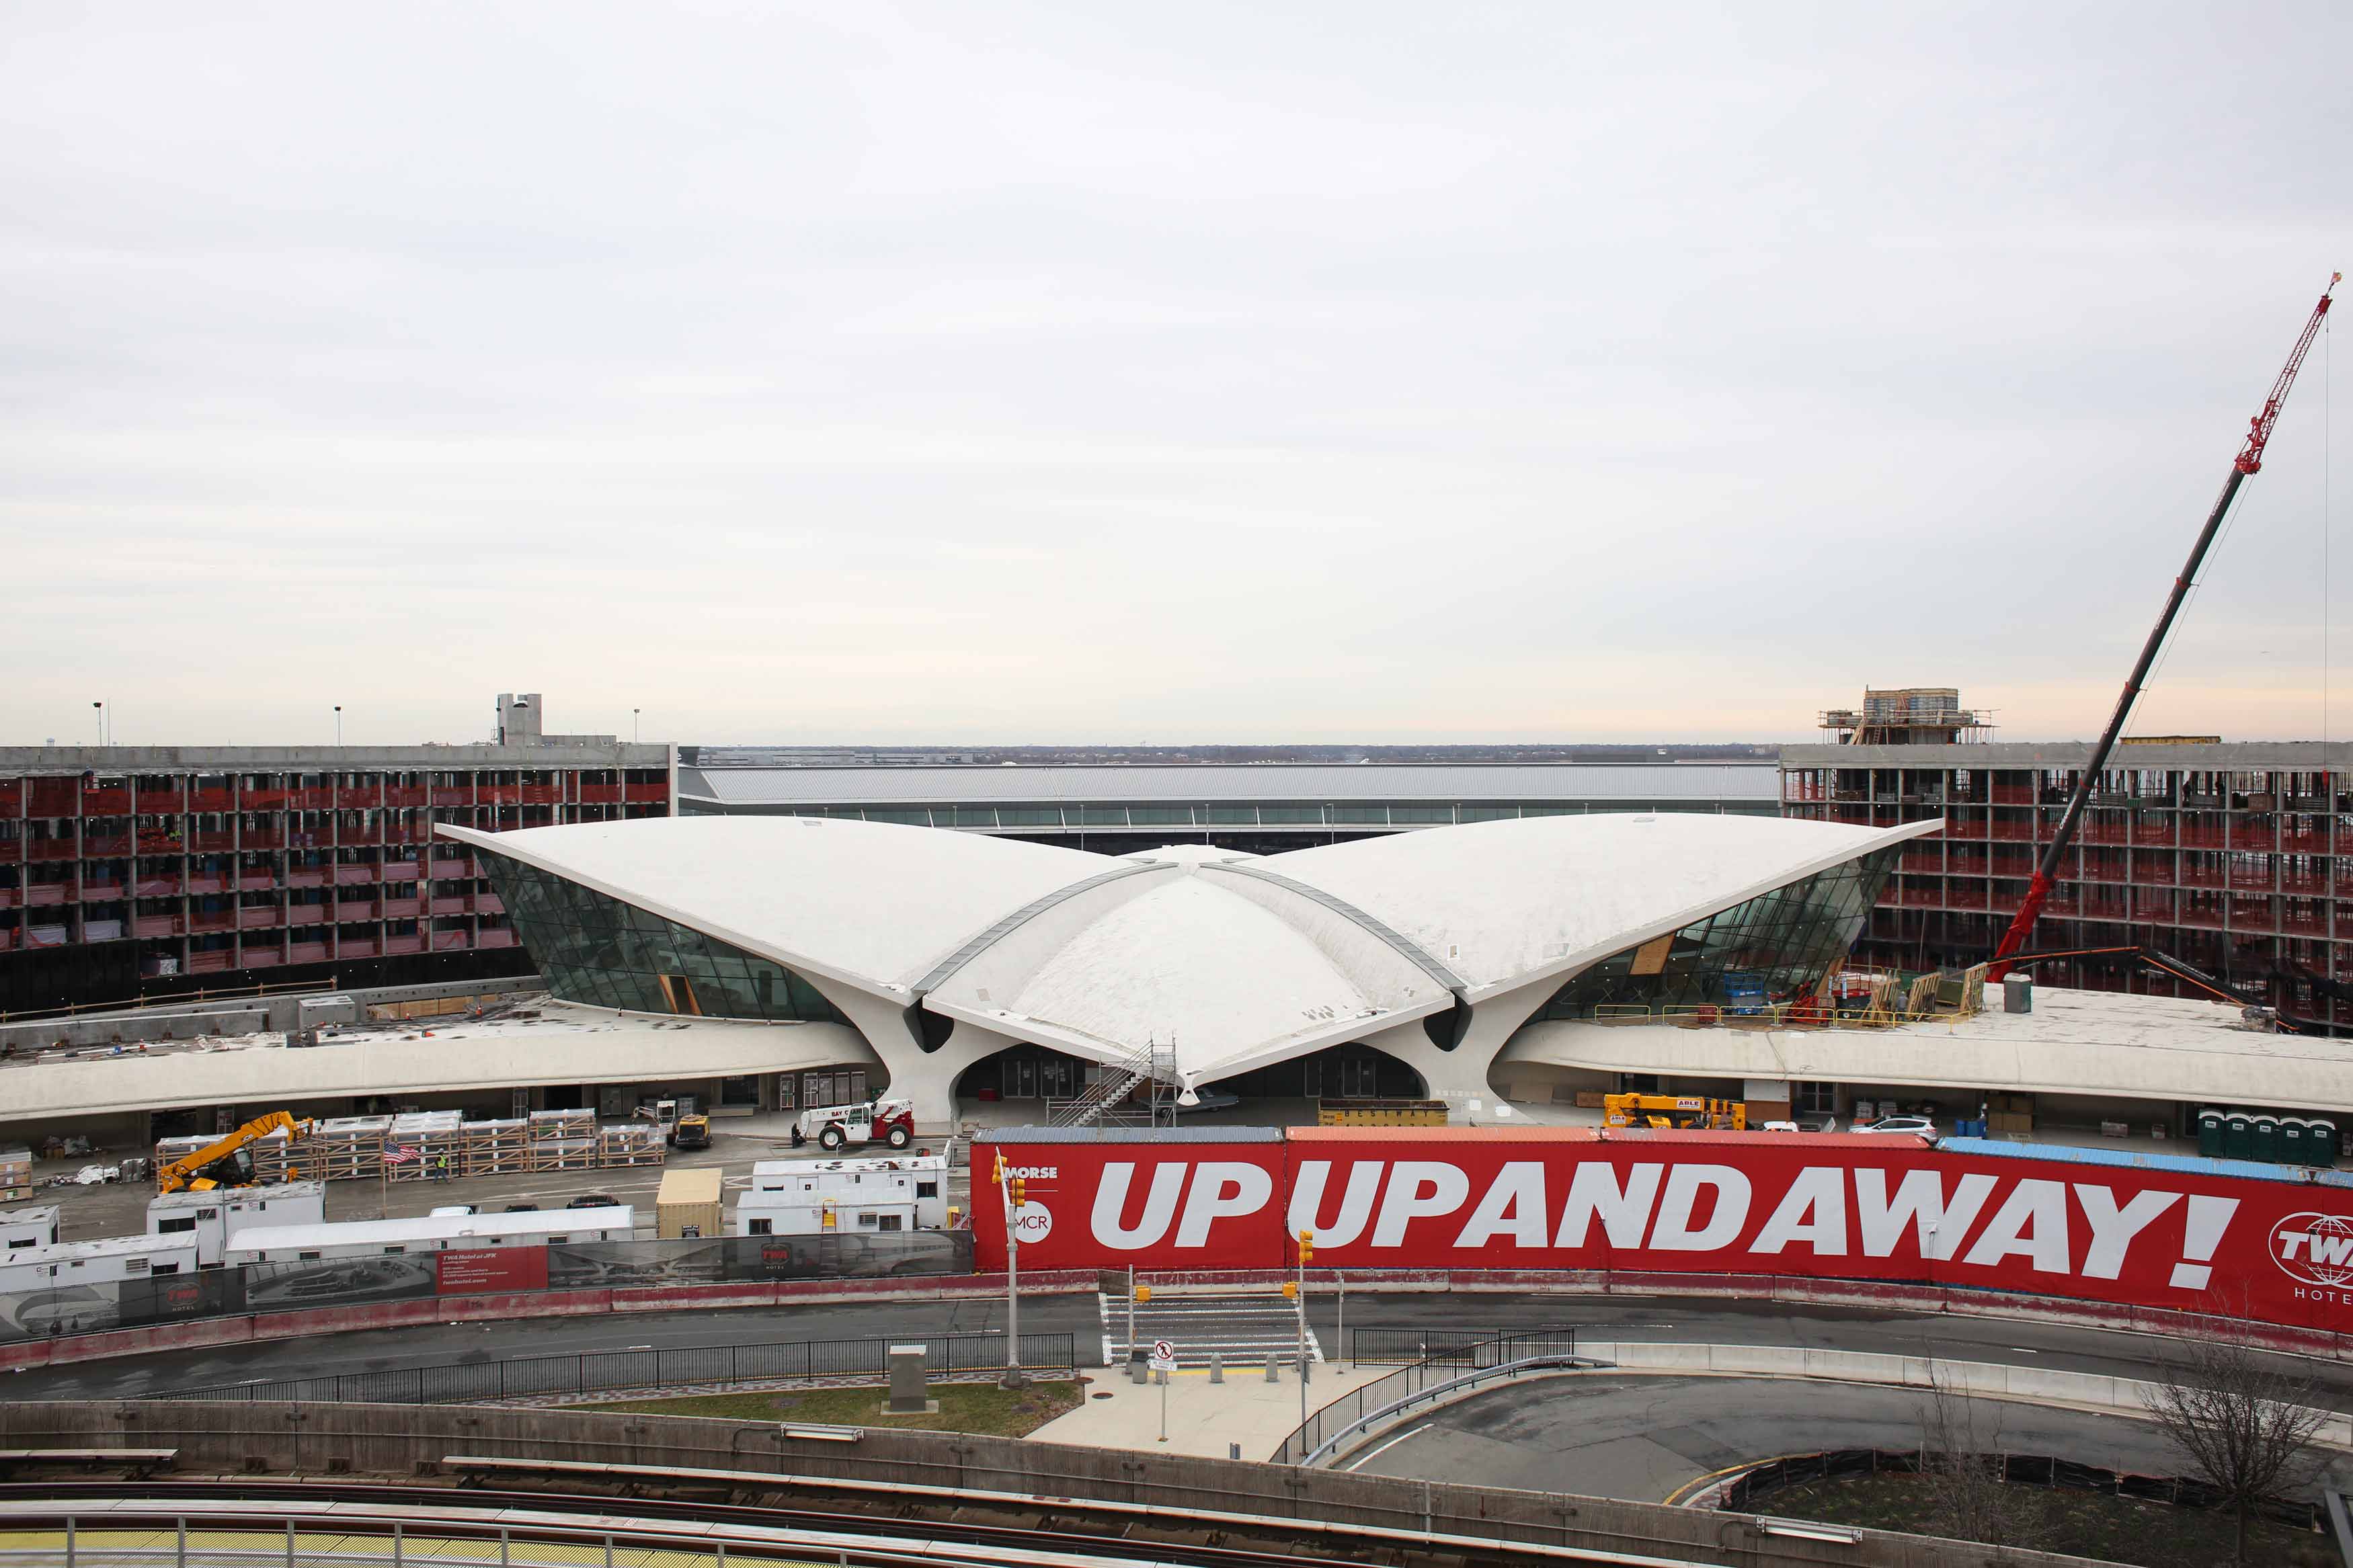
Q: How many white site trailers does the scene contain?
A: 6